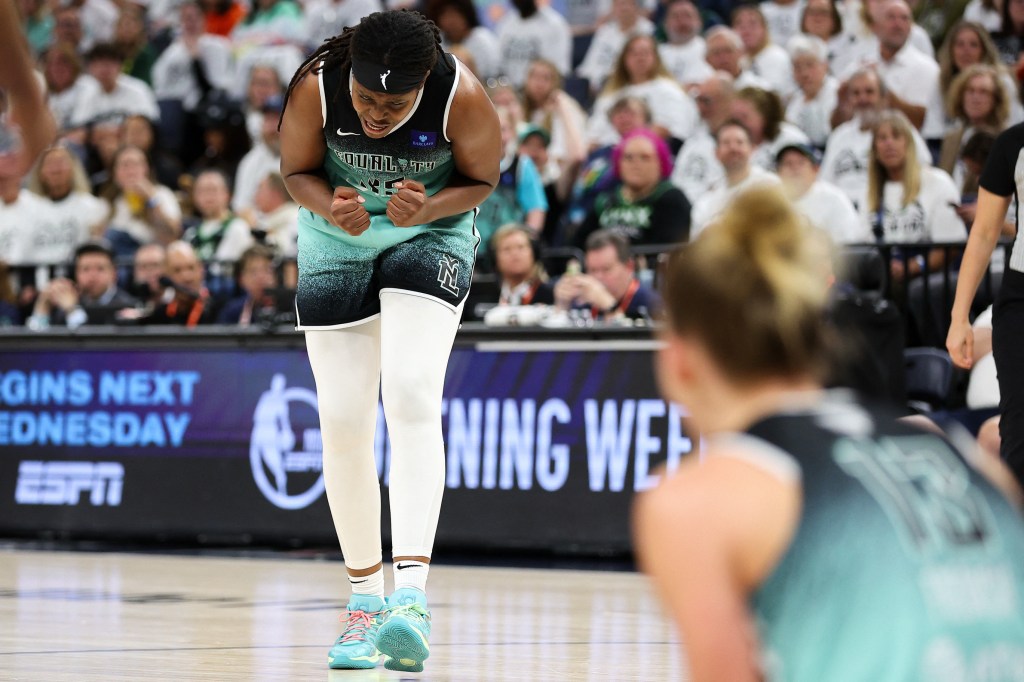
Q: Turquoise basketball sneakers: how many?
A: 2